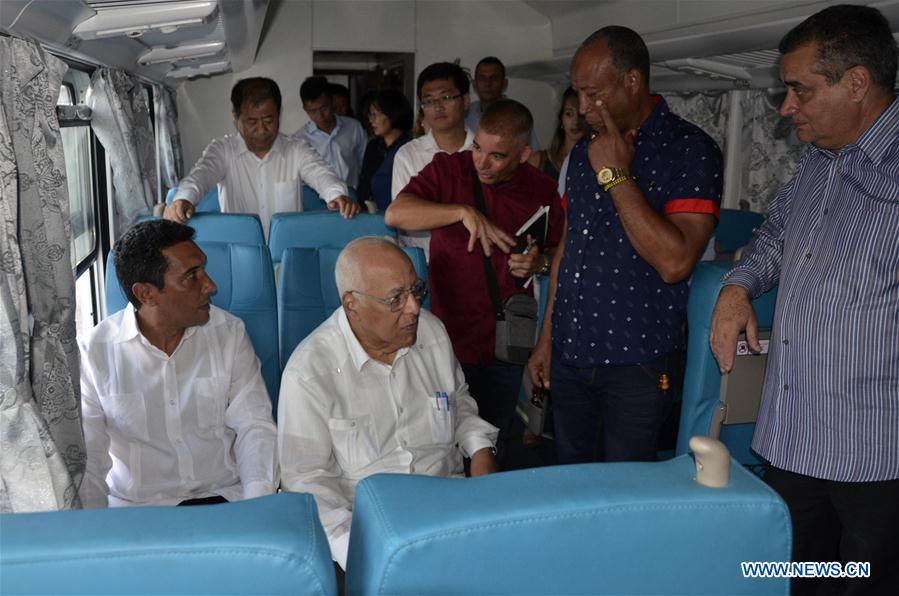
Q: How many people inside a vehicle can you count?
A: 12